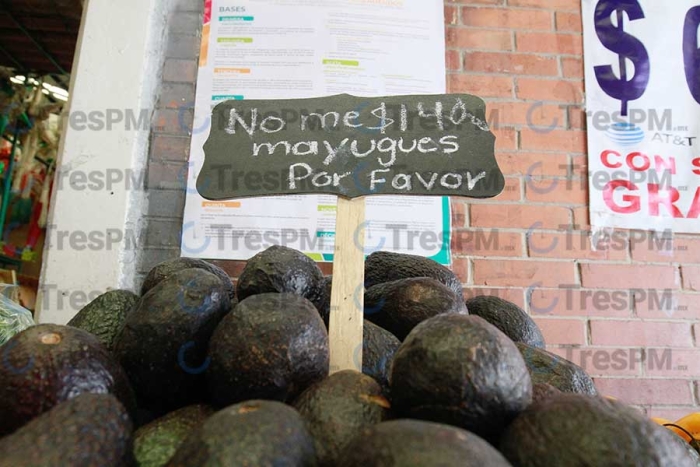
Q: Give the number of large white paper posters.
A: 2